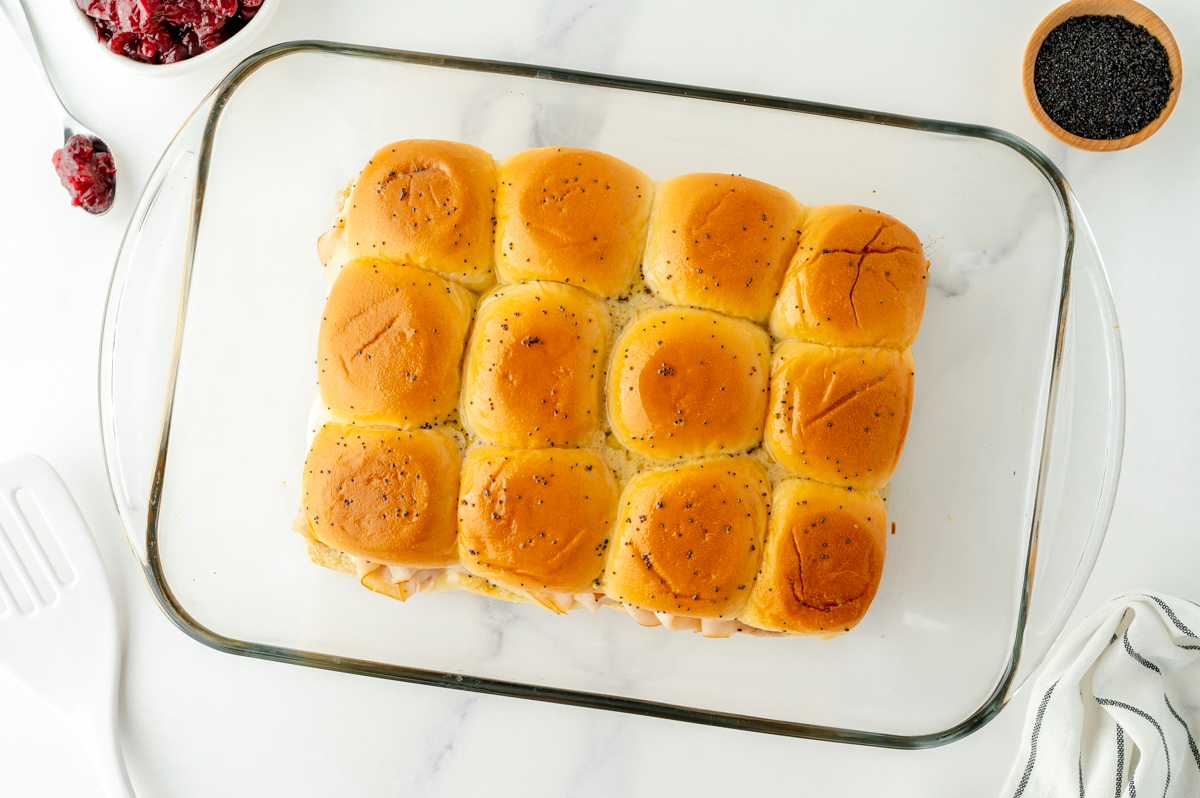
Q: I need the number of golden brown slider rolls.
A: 12